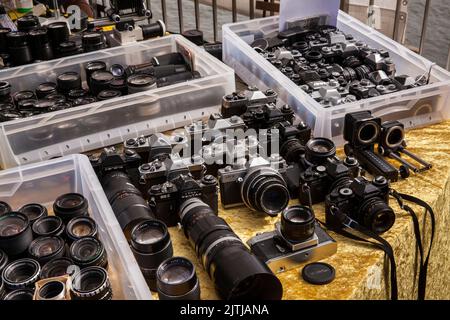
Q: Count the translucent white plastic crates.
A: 3